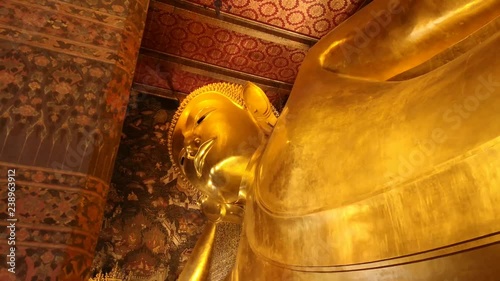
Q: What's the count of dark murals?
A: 1